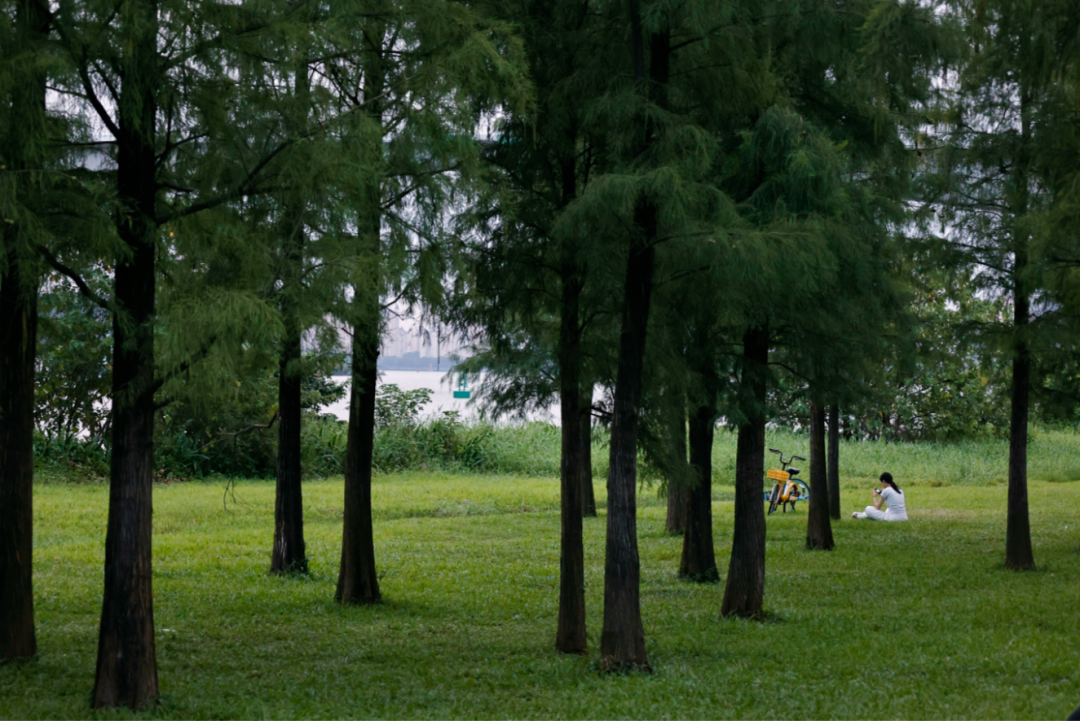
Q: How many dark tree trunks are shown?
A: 13